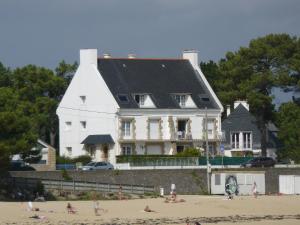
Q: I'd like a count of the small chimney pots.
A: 2